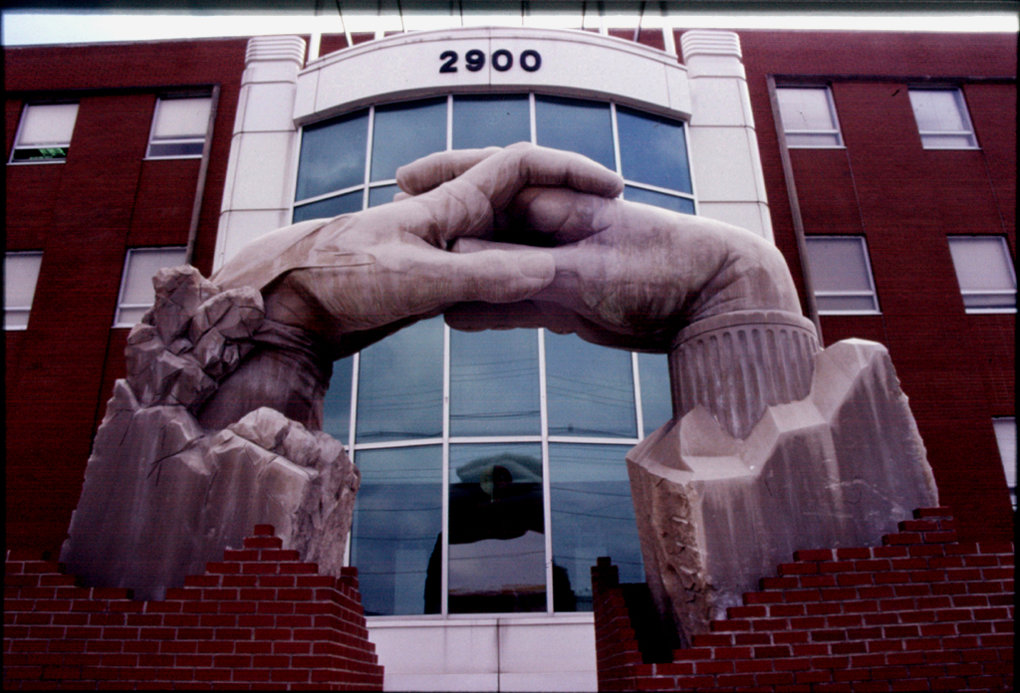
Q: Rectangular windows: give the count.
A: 9